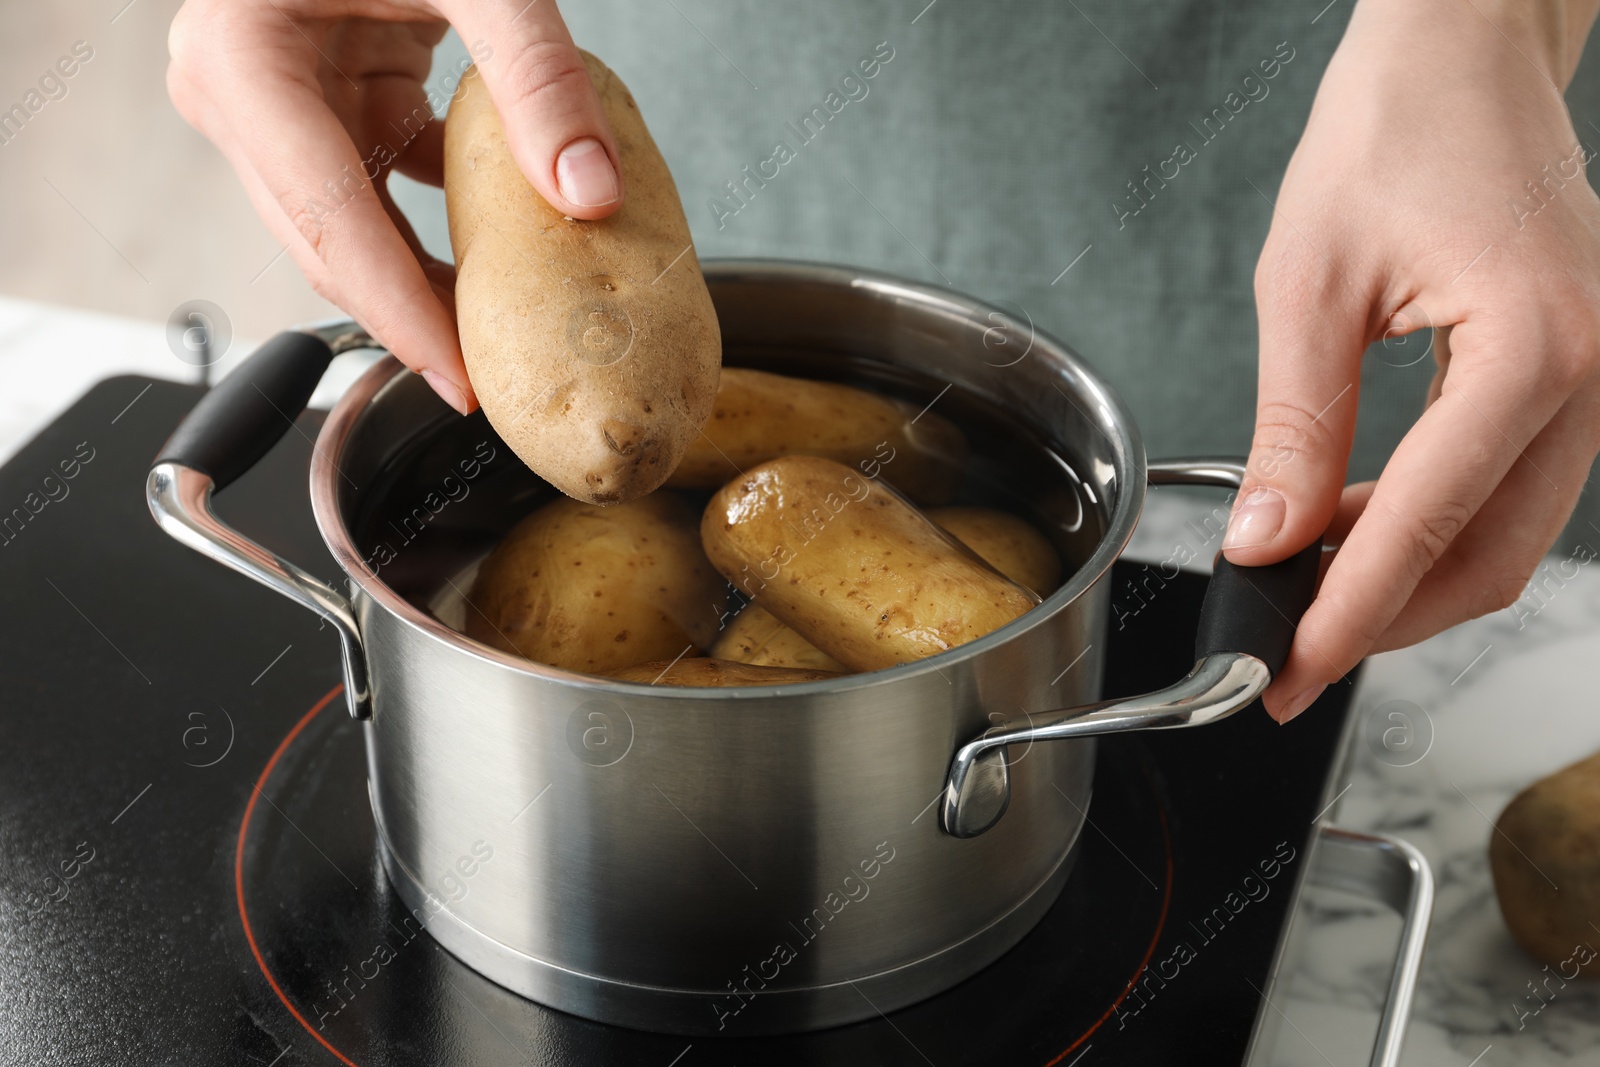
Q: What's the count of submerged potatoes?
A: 6